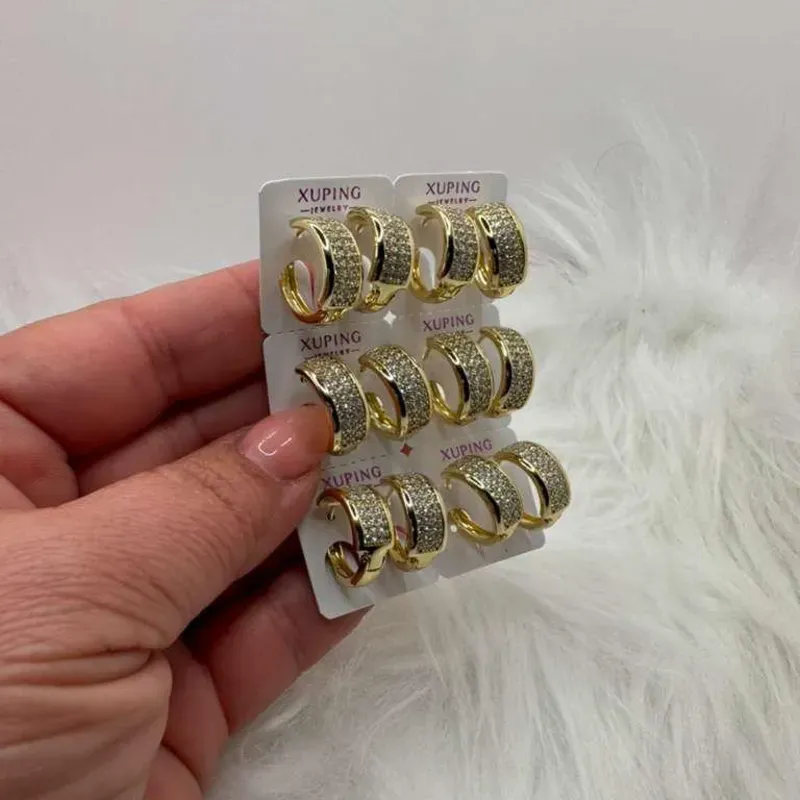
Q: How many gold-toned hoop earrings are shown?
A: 12